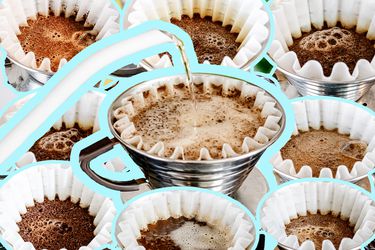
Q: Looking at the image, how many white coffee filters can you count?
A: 9